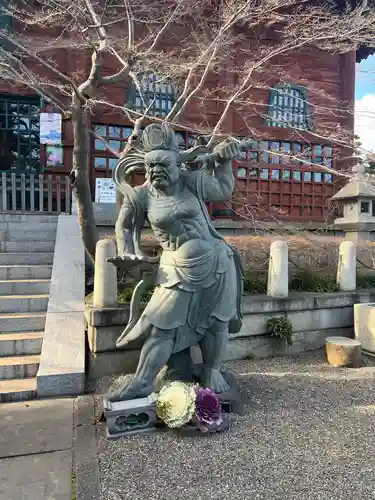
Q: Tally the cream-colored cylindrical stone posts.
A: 3